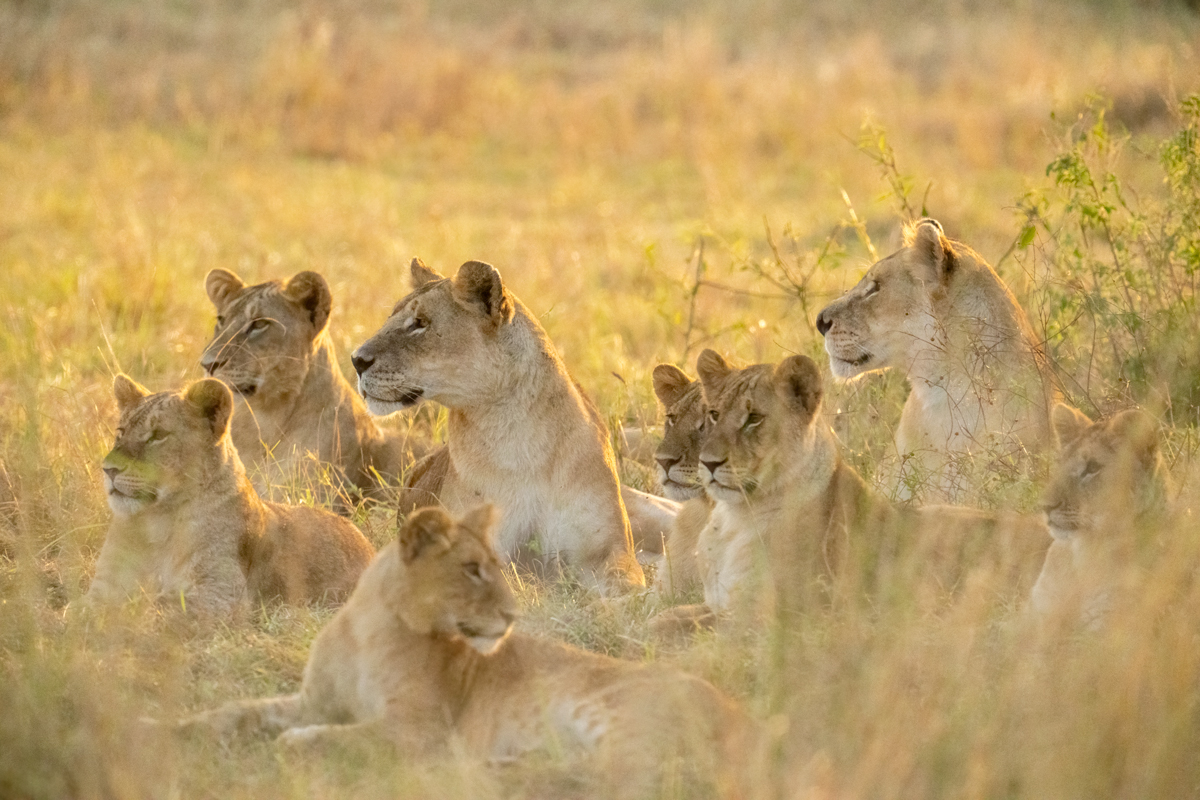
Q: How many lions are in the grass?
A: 8